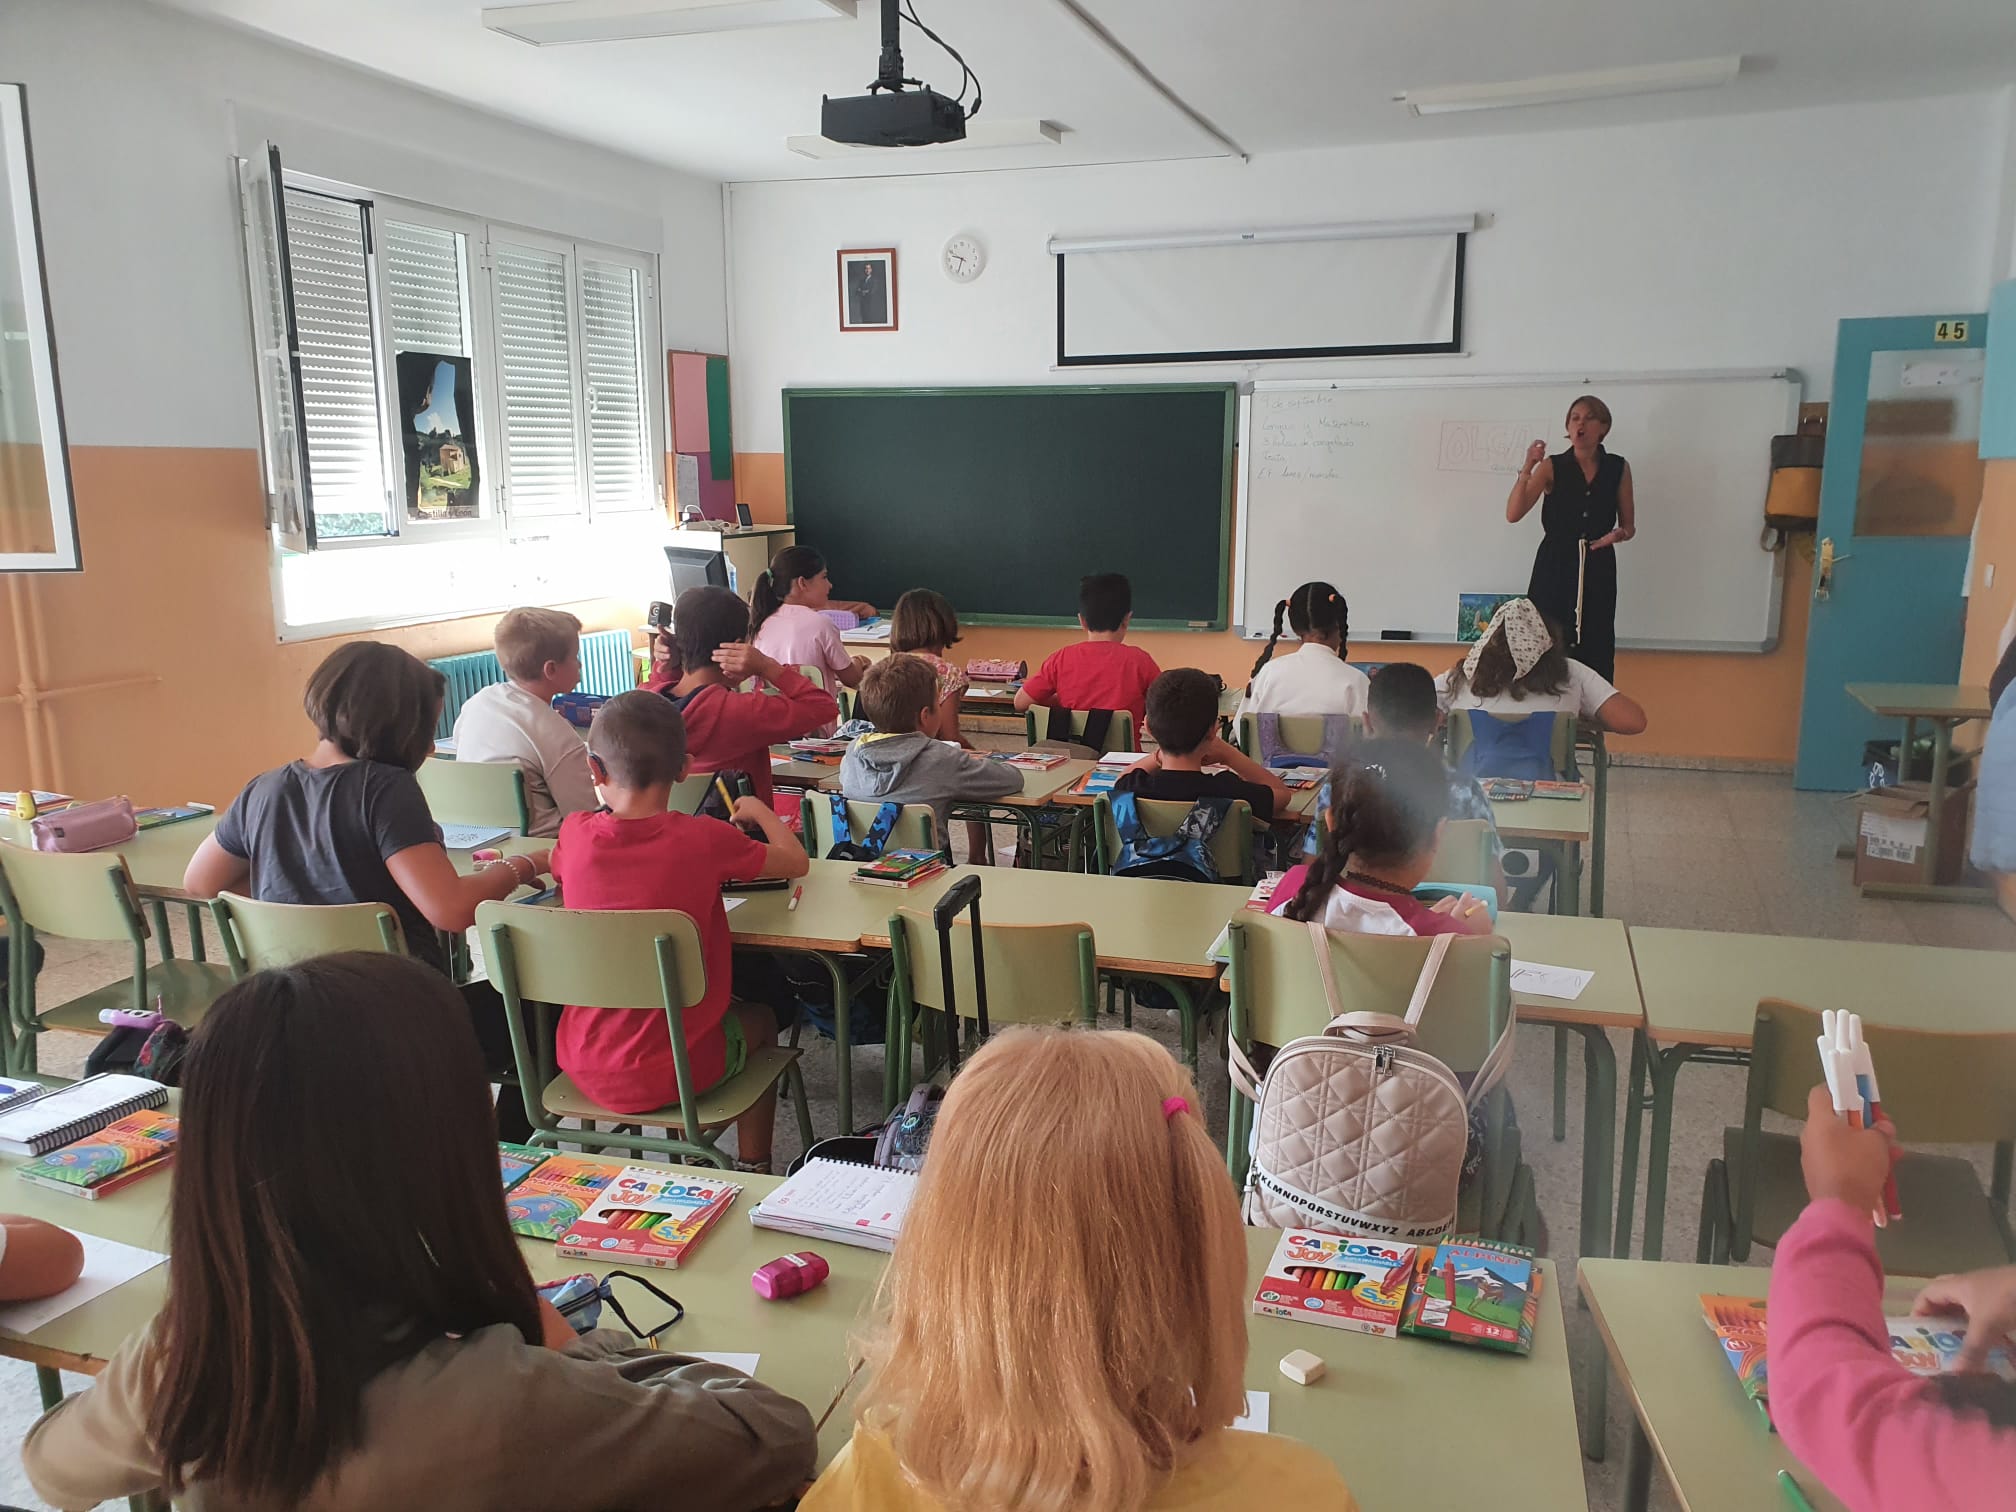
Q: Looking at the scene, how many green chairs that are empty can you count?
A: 3